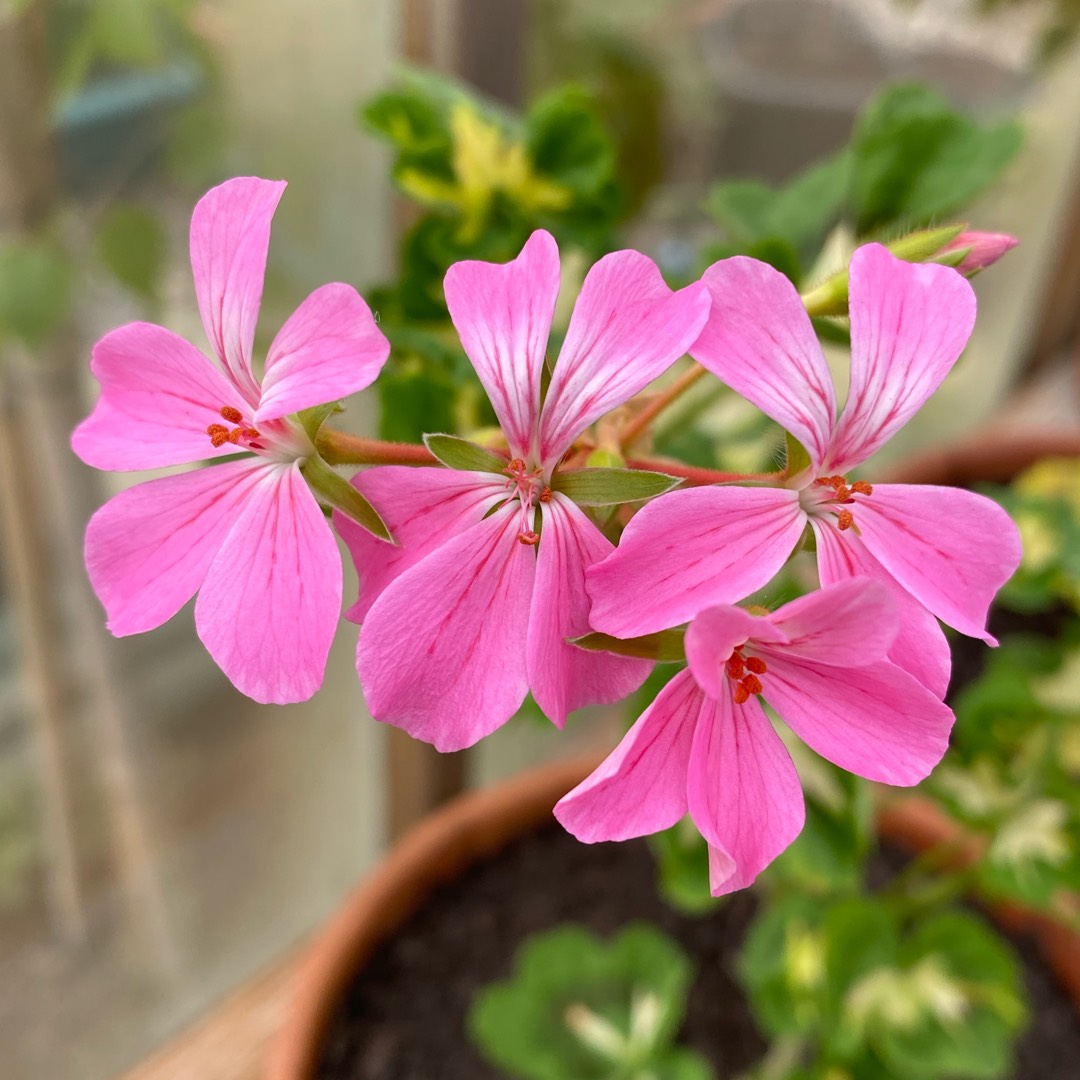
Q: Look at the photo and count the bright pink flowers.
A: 4